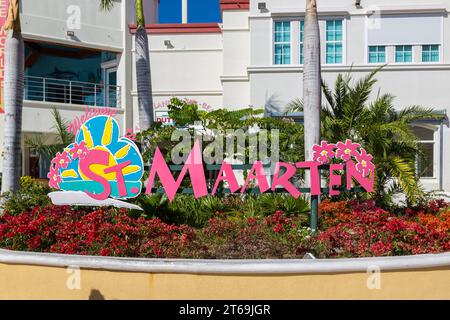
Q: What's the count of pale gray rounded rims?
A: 1